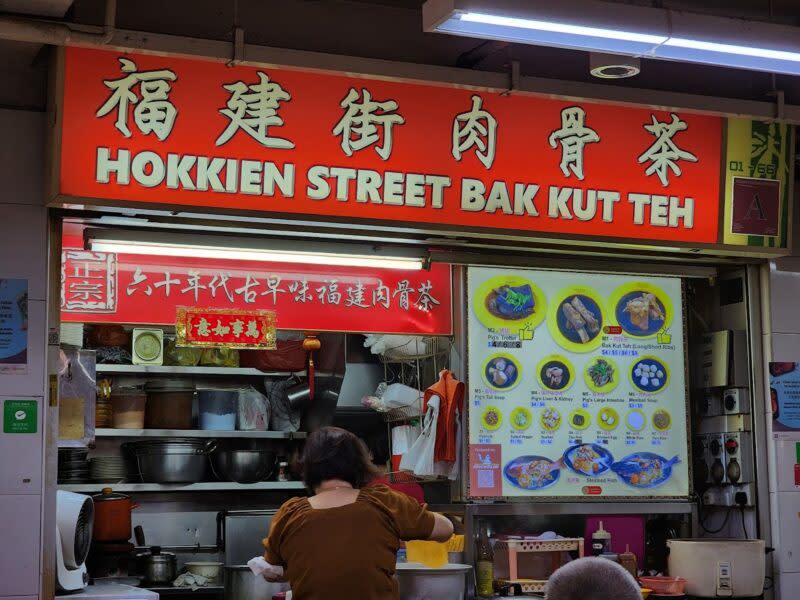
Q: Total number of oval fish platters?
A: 3